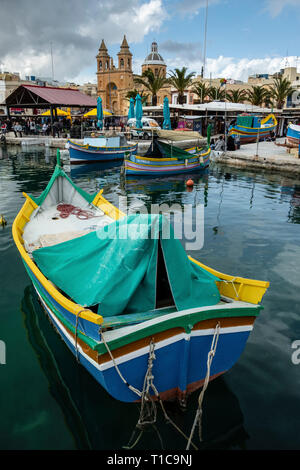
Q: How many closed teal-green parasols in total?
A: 4